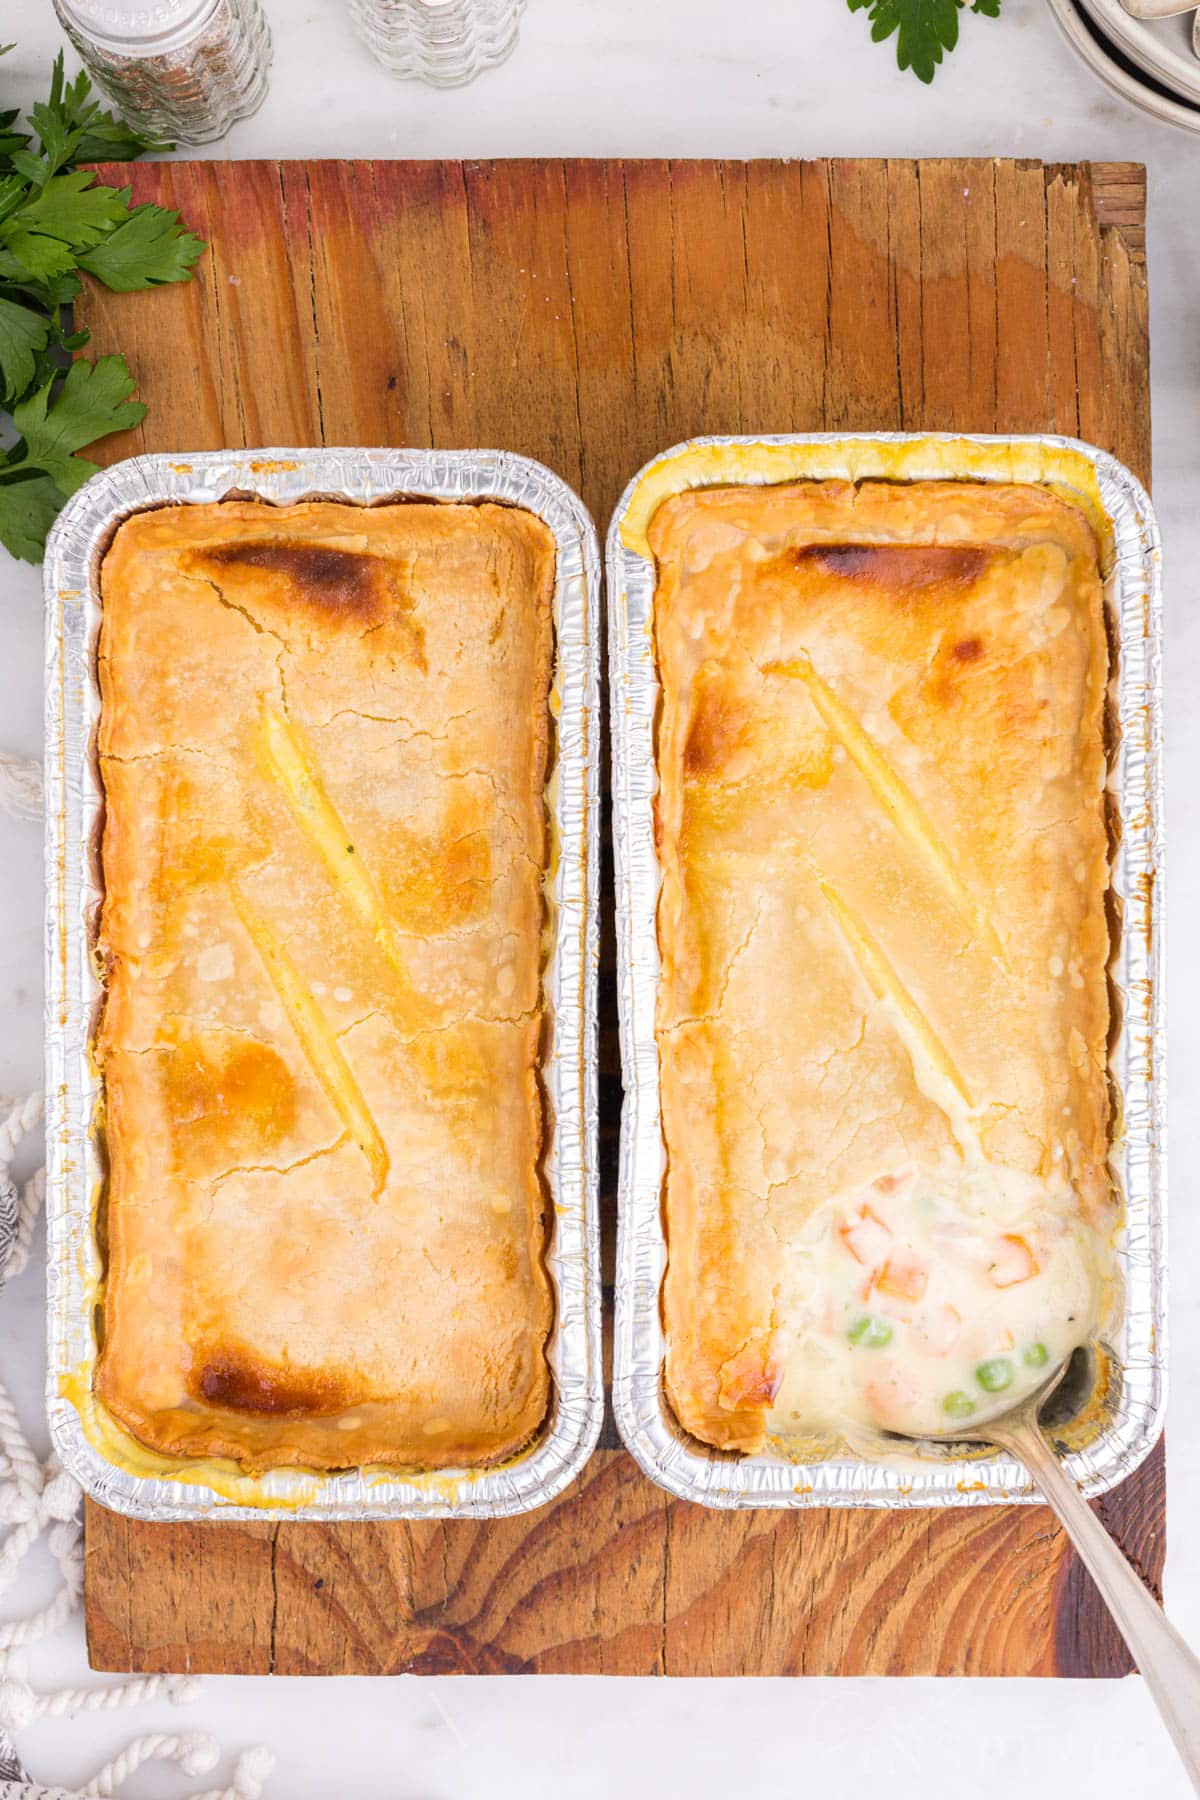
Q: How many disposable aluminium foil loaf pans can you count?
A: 2